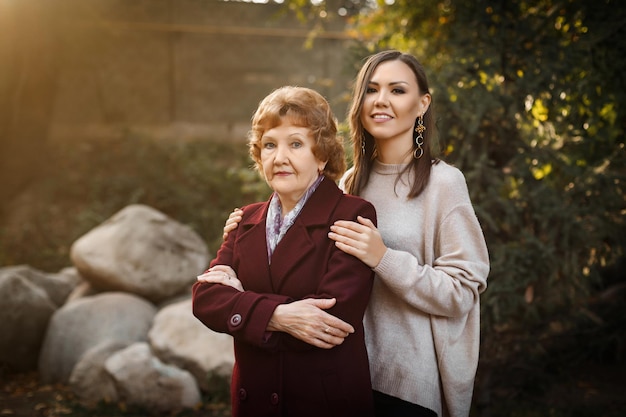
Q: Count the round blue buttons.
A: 0